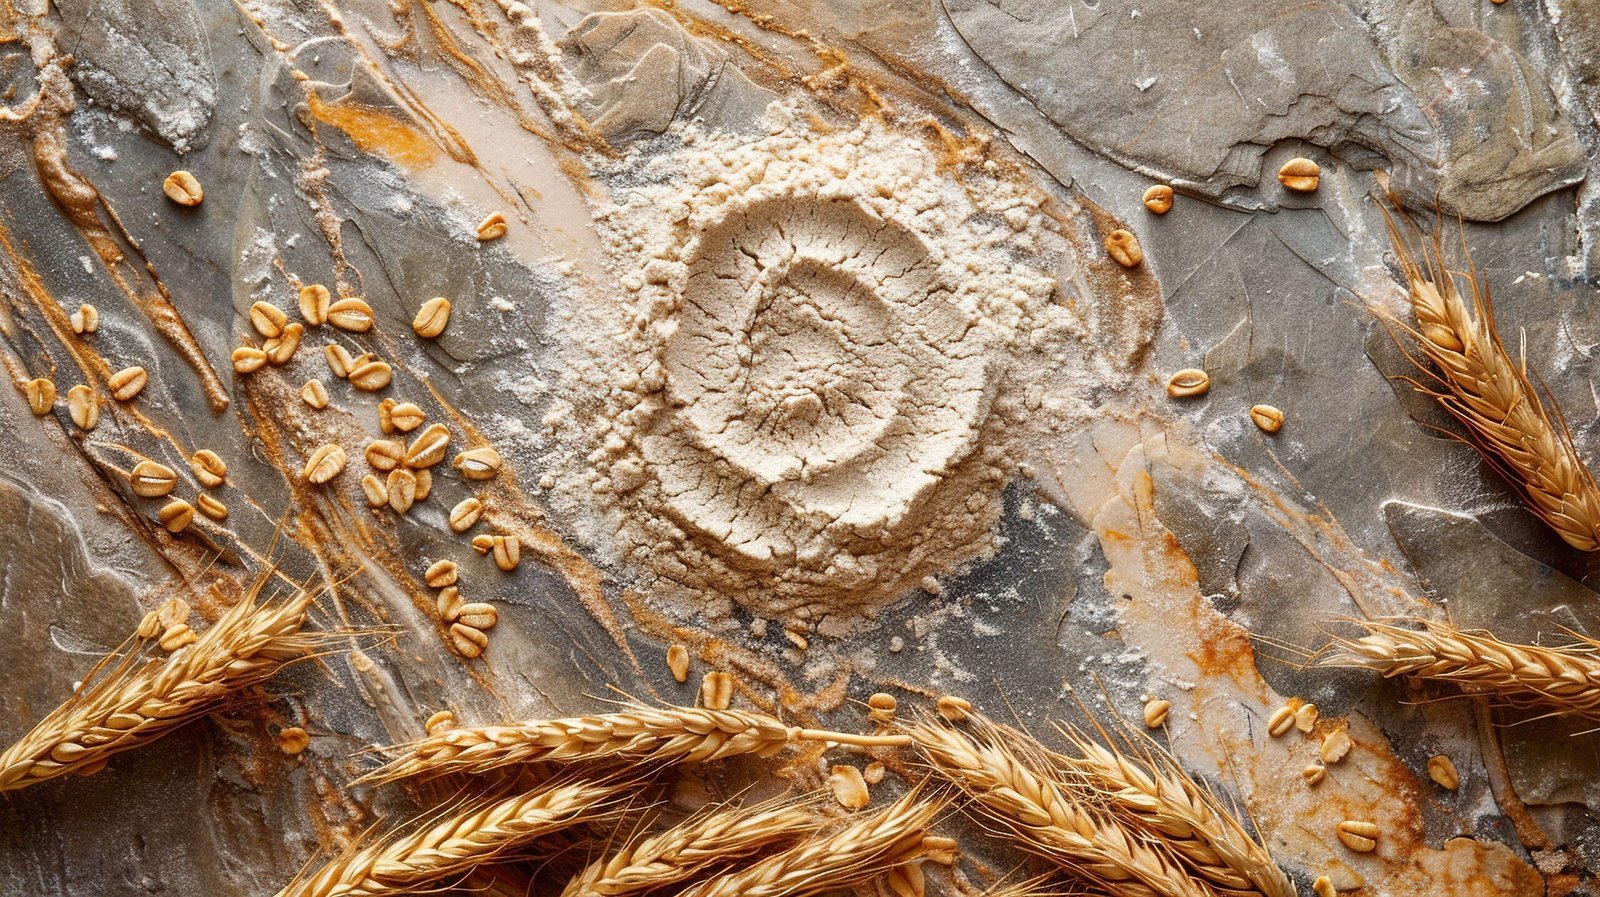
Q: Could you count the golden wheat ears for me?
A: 9